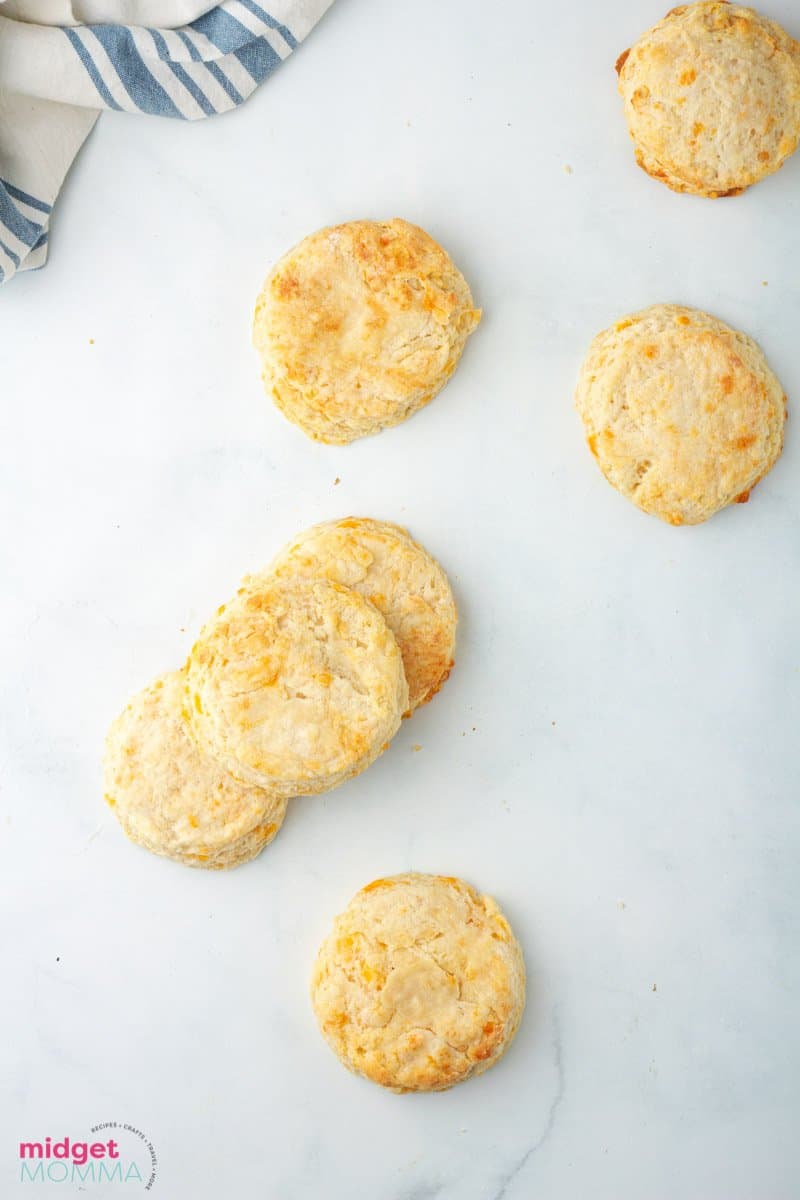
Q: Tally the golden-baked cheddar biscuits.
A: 7